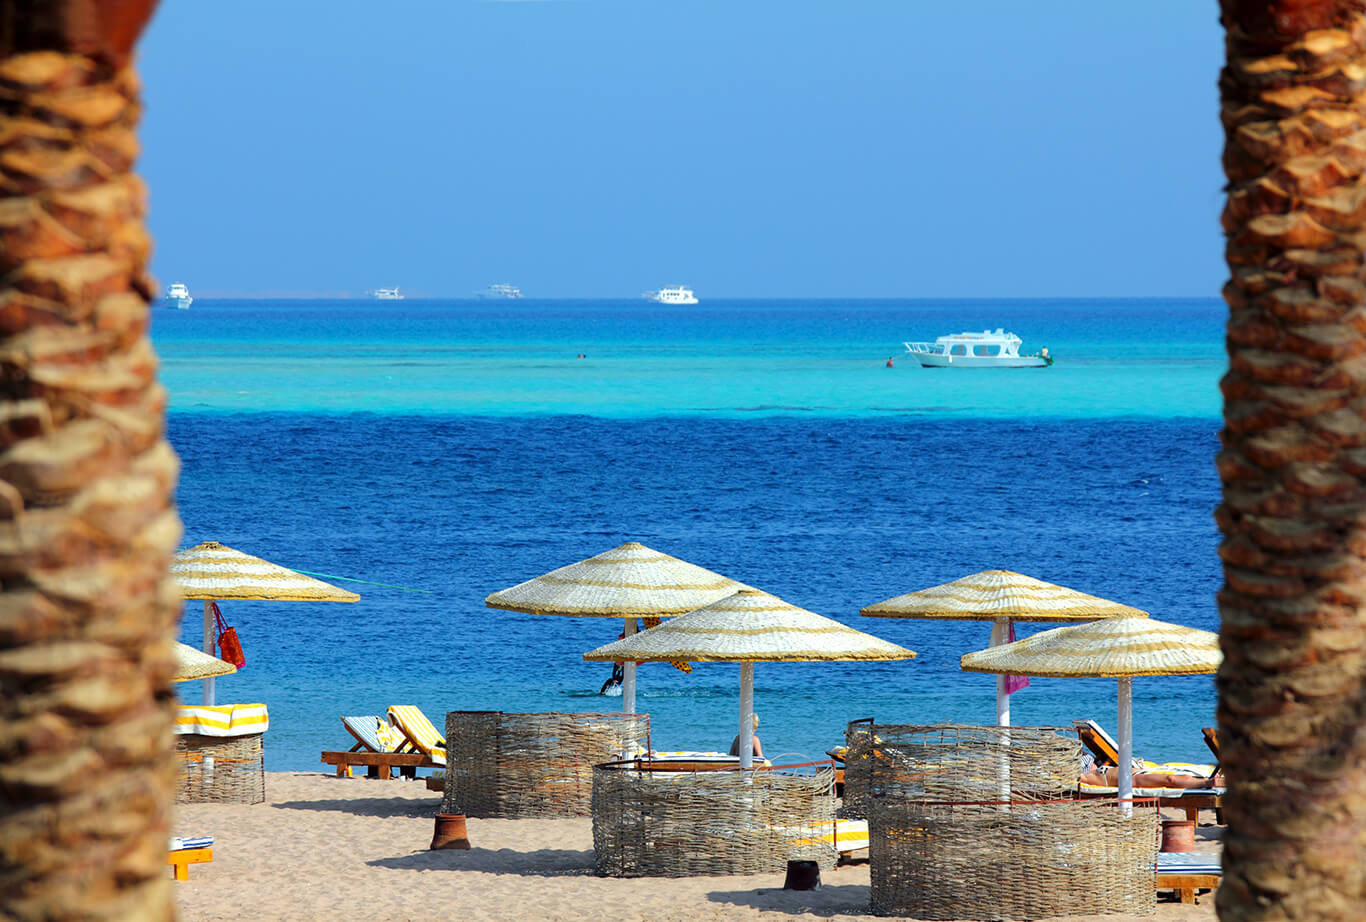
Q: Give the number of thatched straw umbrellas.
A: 6